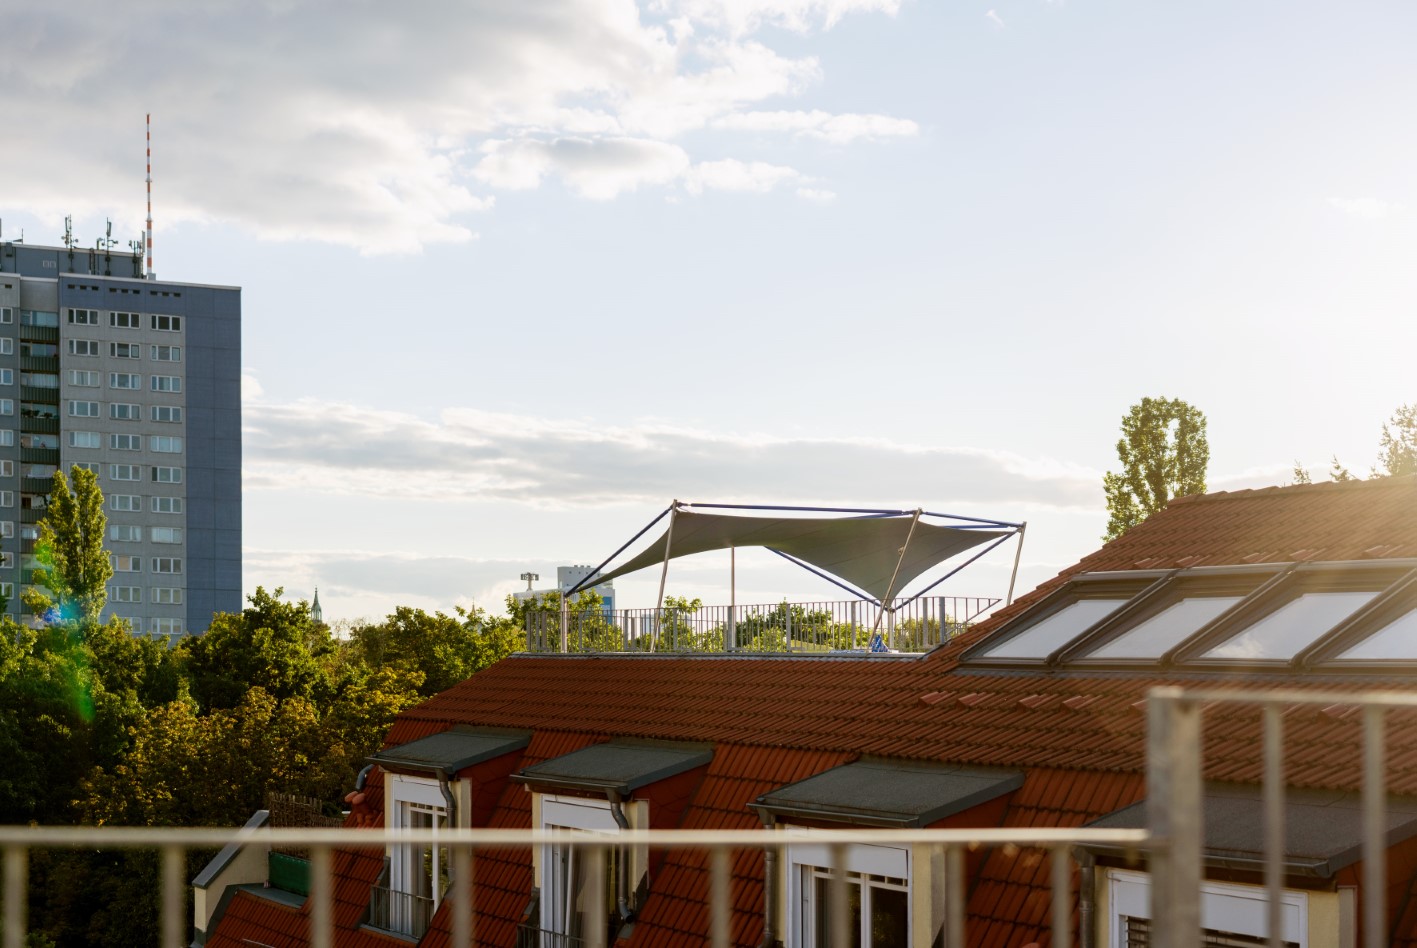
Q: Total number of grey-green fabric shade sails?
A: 1